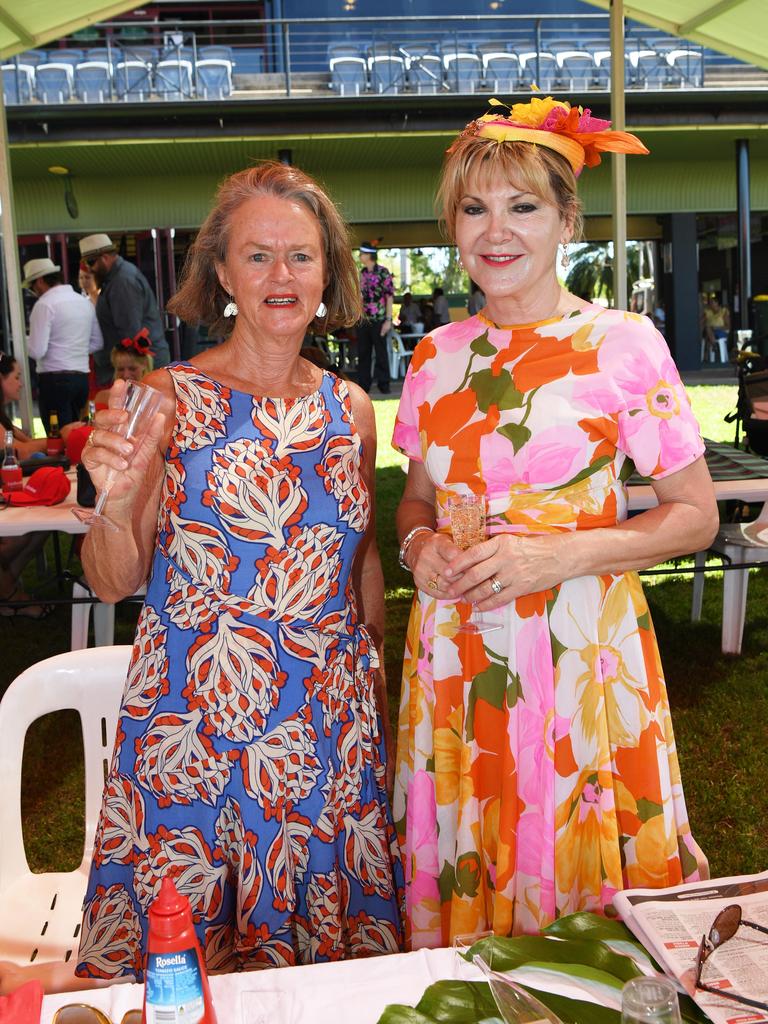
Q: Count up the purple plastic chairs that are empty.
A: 0